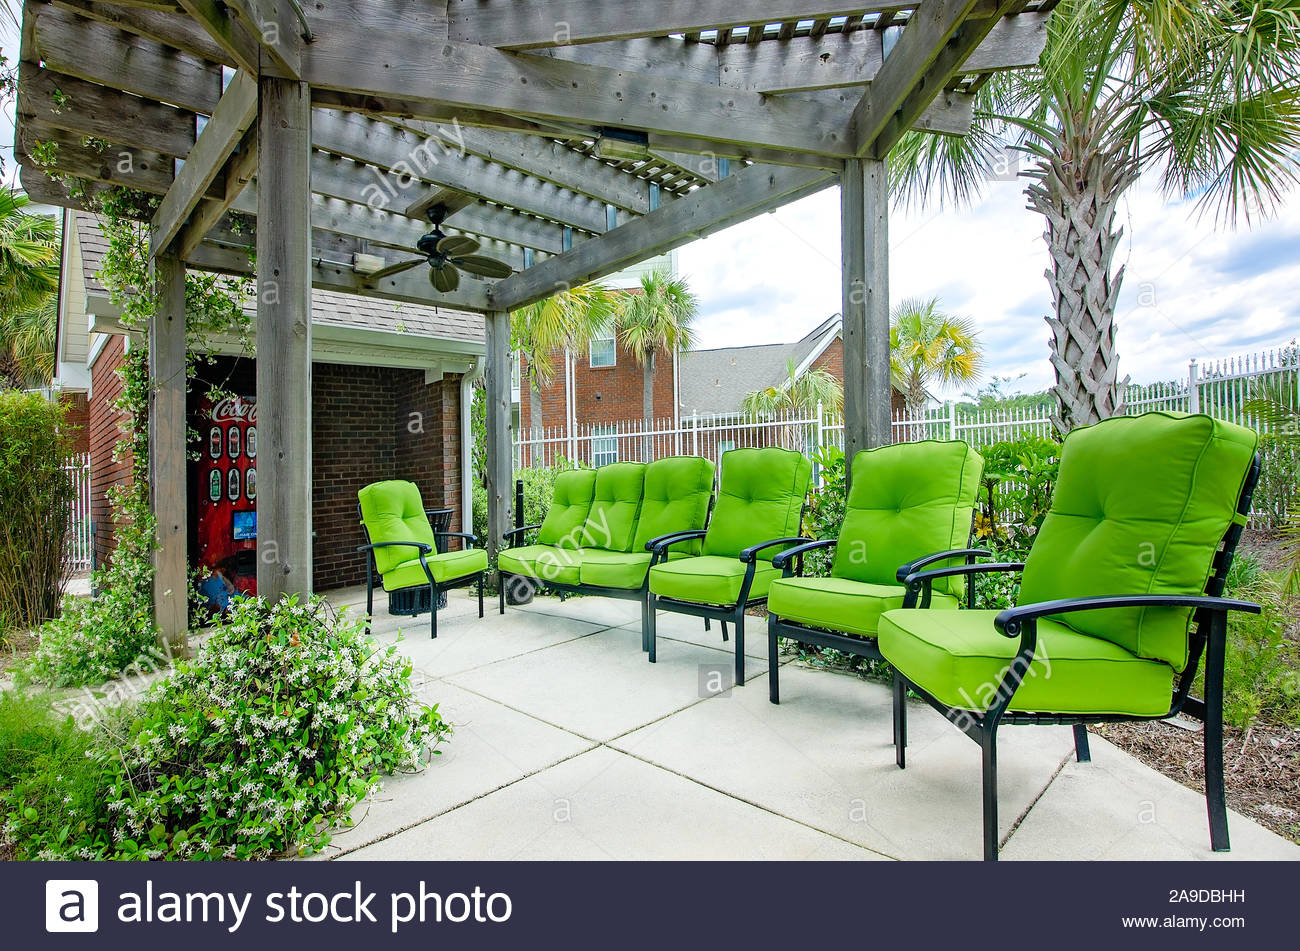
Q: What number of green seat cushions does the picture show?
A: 7